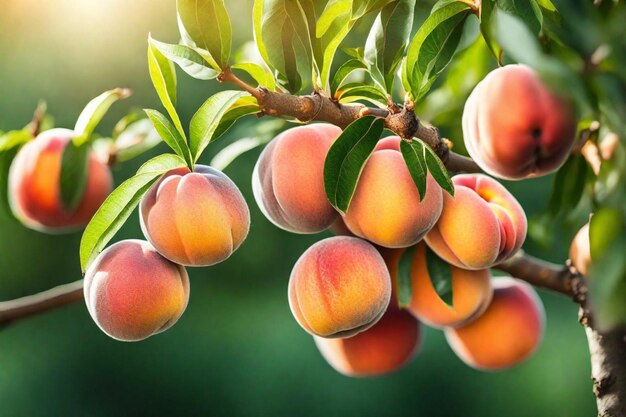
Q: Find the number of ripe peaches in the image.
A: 11